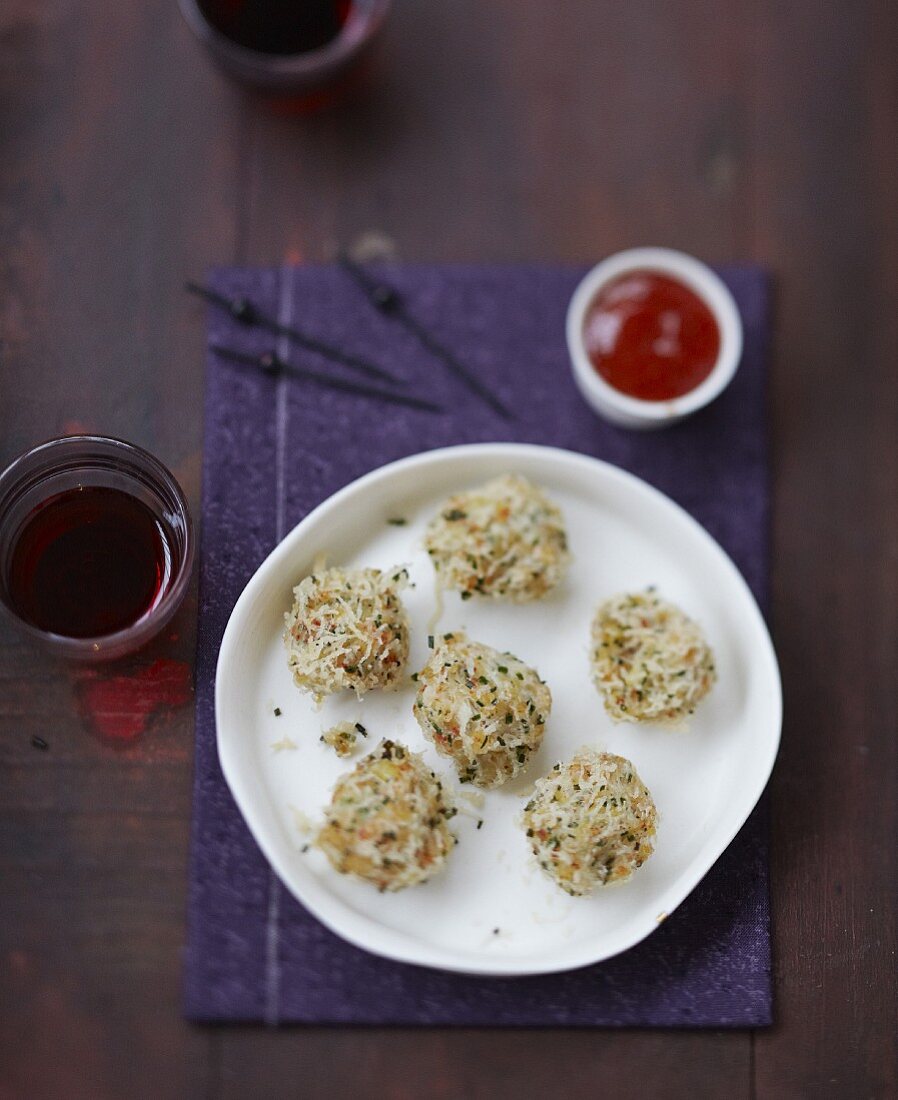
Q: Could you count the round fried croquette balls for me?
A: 6